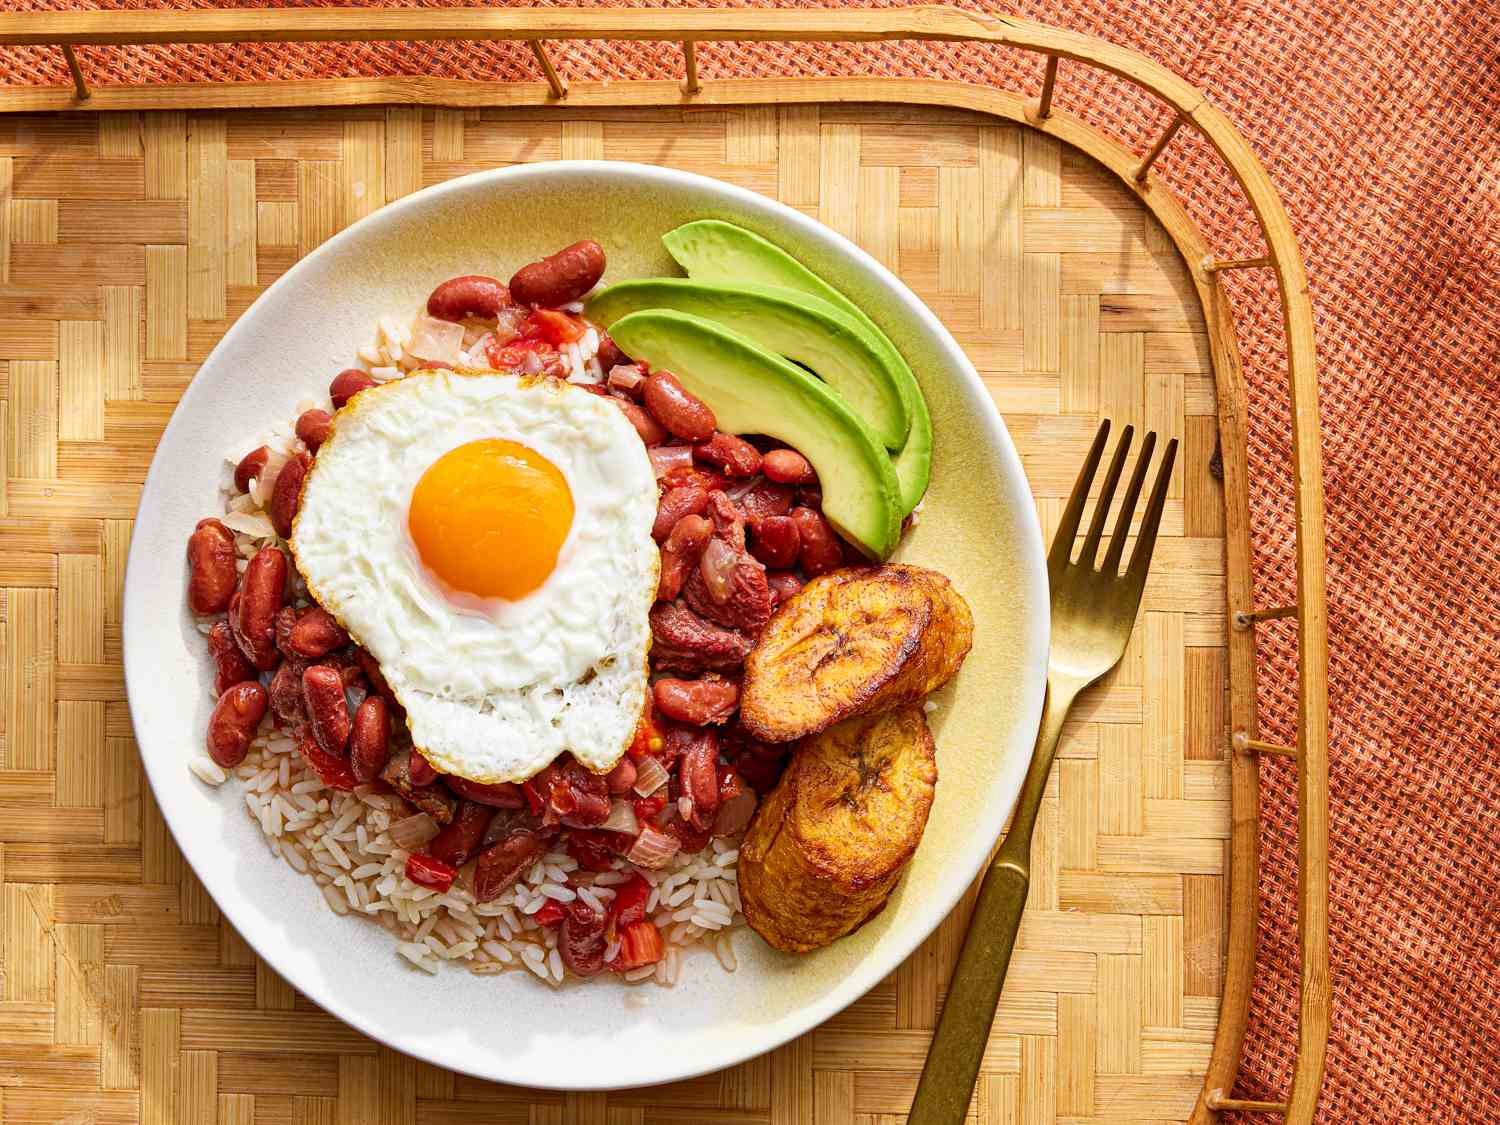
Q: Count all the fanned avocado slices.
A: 3